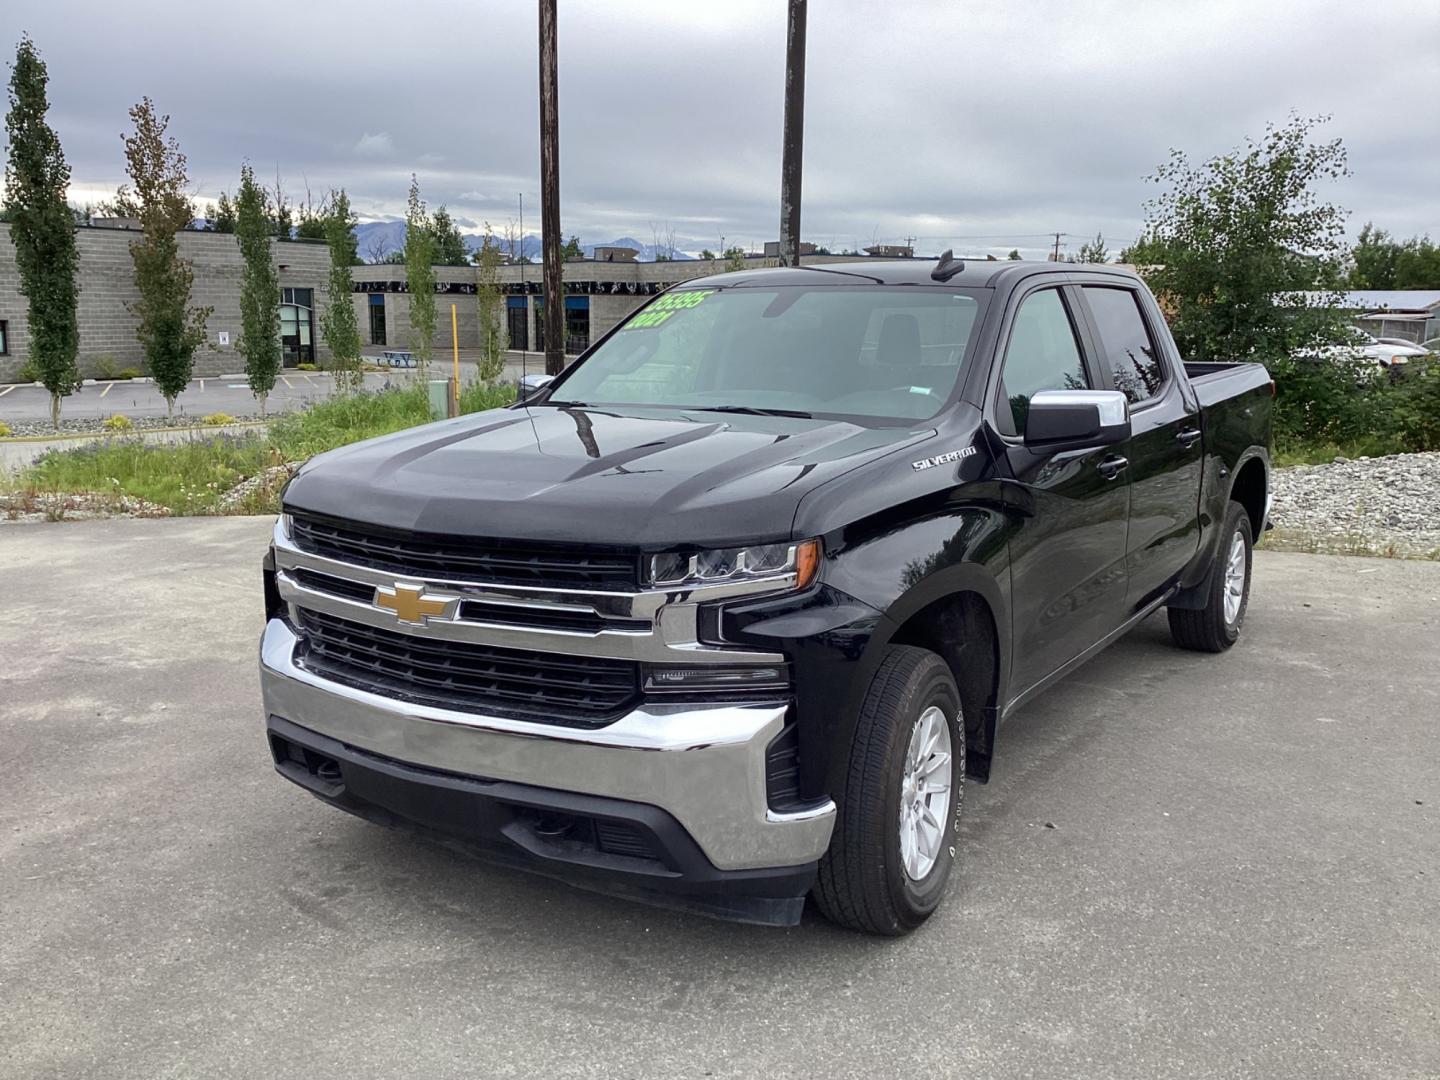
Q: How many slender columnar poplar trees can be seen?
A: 6